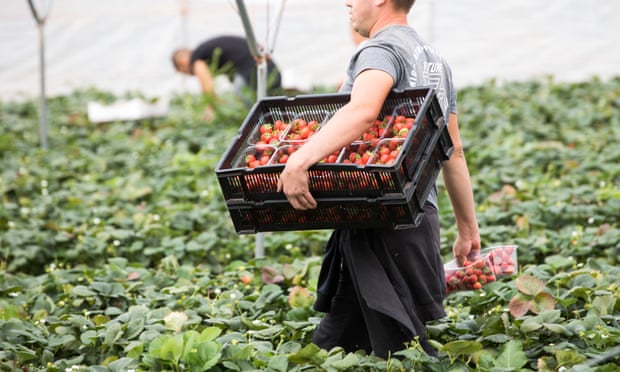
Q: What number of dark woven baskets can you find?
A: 2